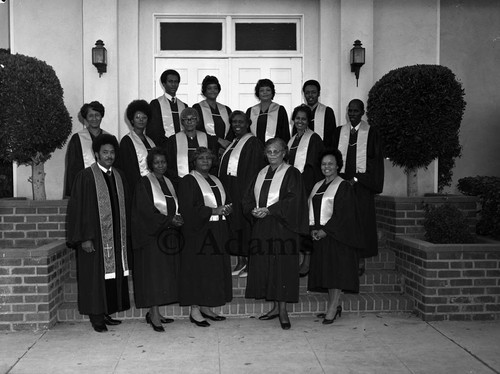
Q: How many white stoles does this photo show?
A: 14